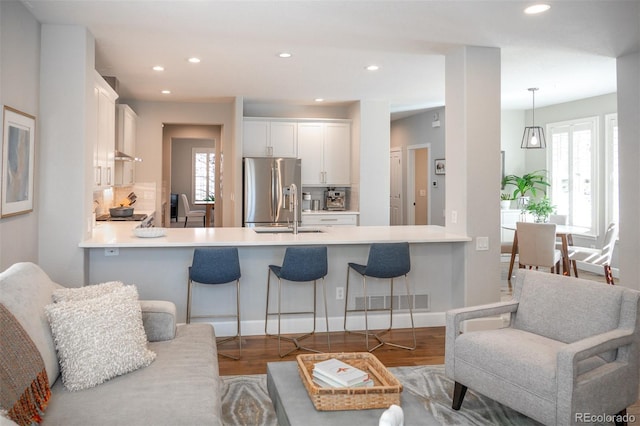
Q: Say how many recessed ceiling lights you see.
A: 7